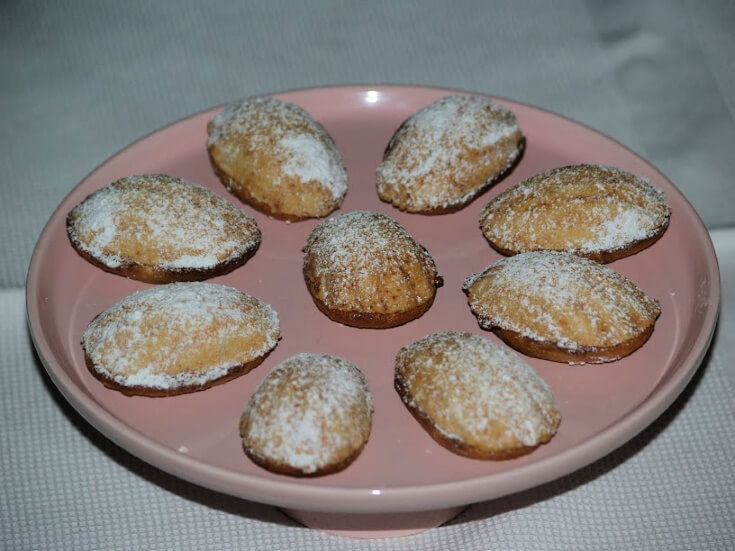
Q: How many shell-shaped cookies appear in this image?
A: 9